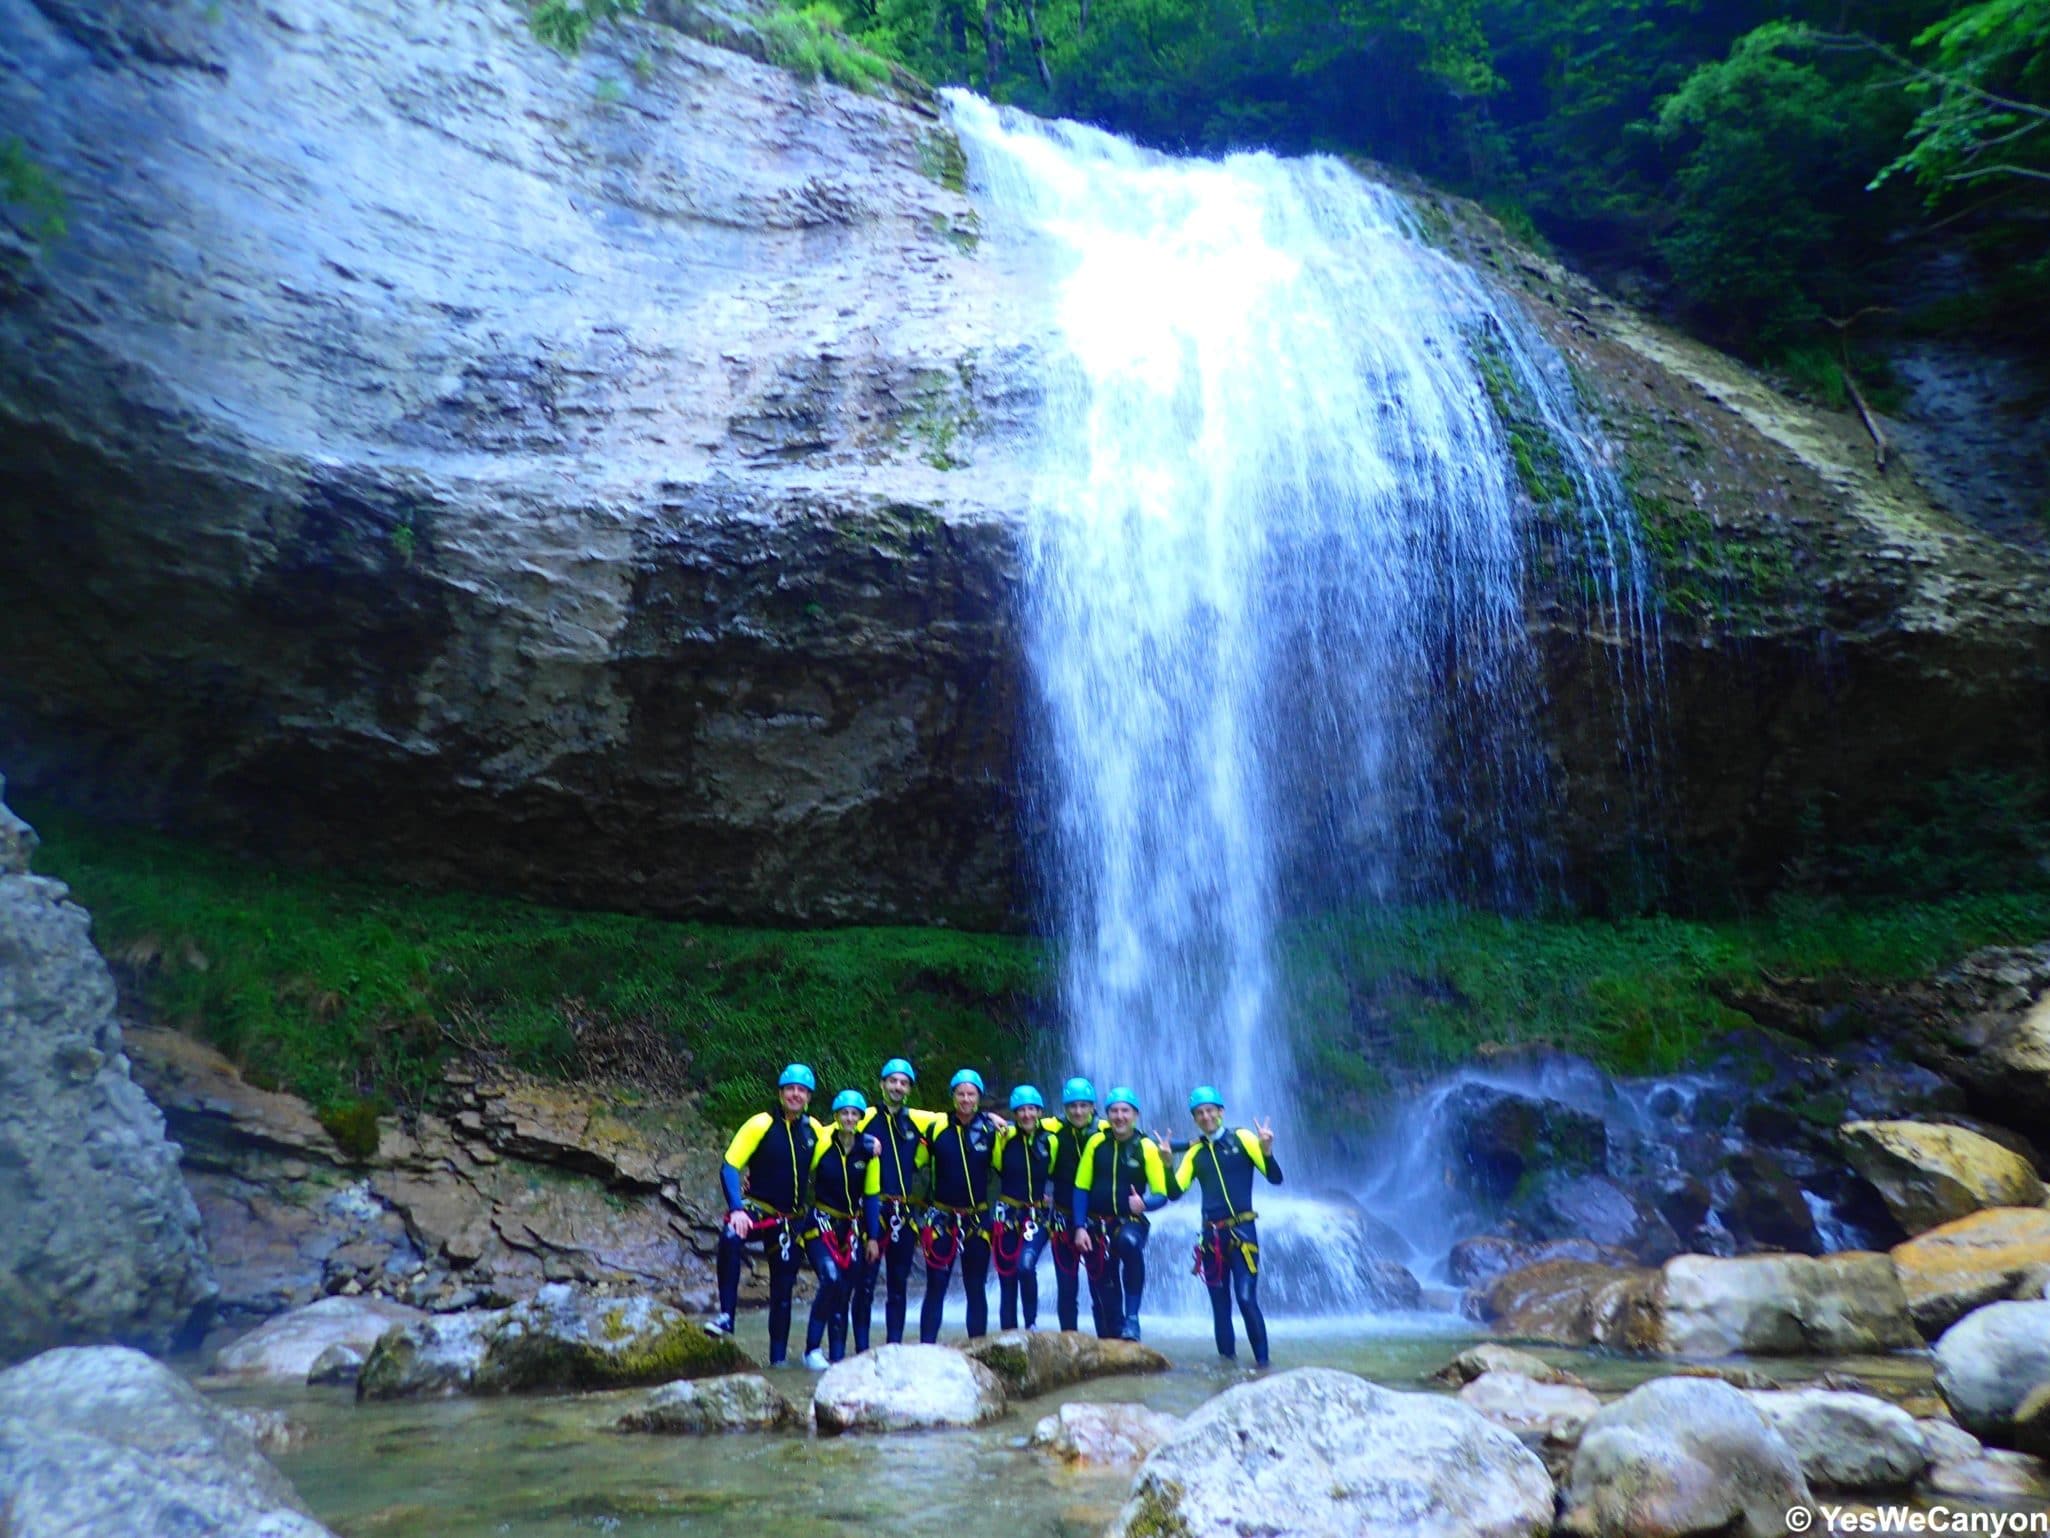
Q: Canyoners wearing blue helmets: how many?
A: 8